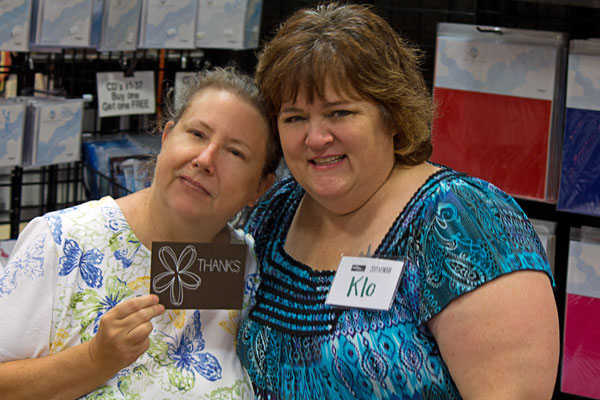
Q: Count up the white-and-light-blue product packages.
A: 7